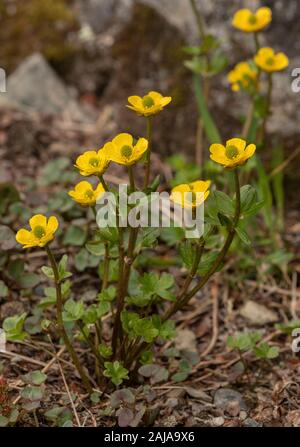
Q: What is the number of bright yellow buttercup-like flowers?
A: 10